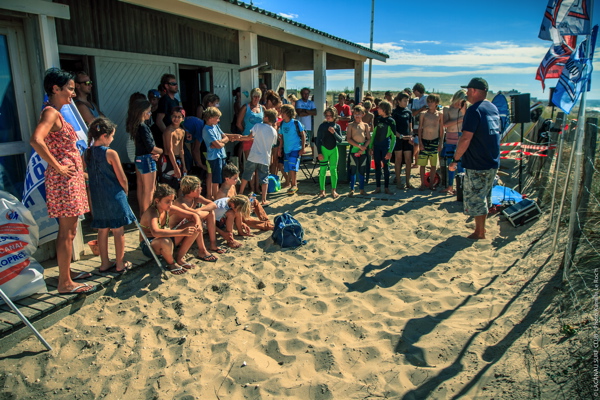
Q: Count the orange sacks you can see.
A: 0